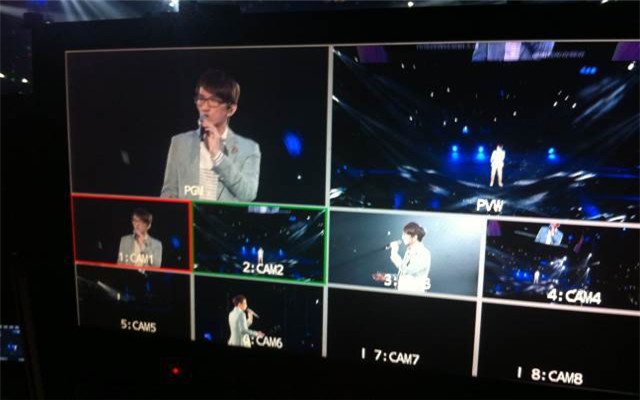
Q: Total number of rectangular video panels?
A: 10